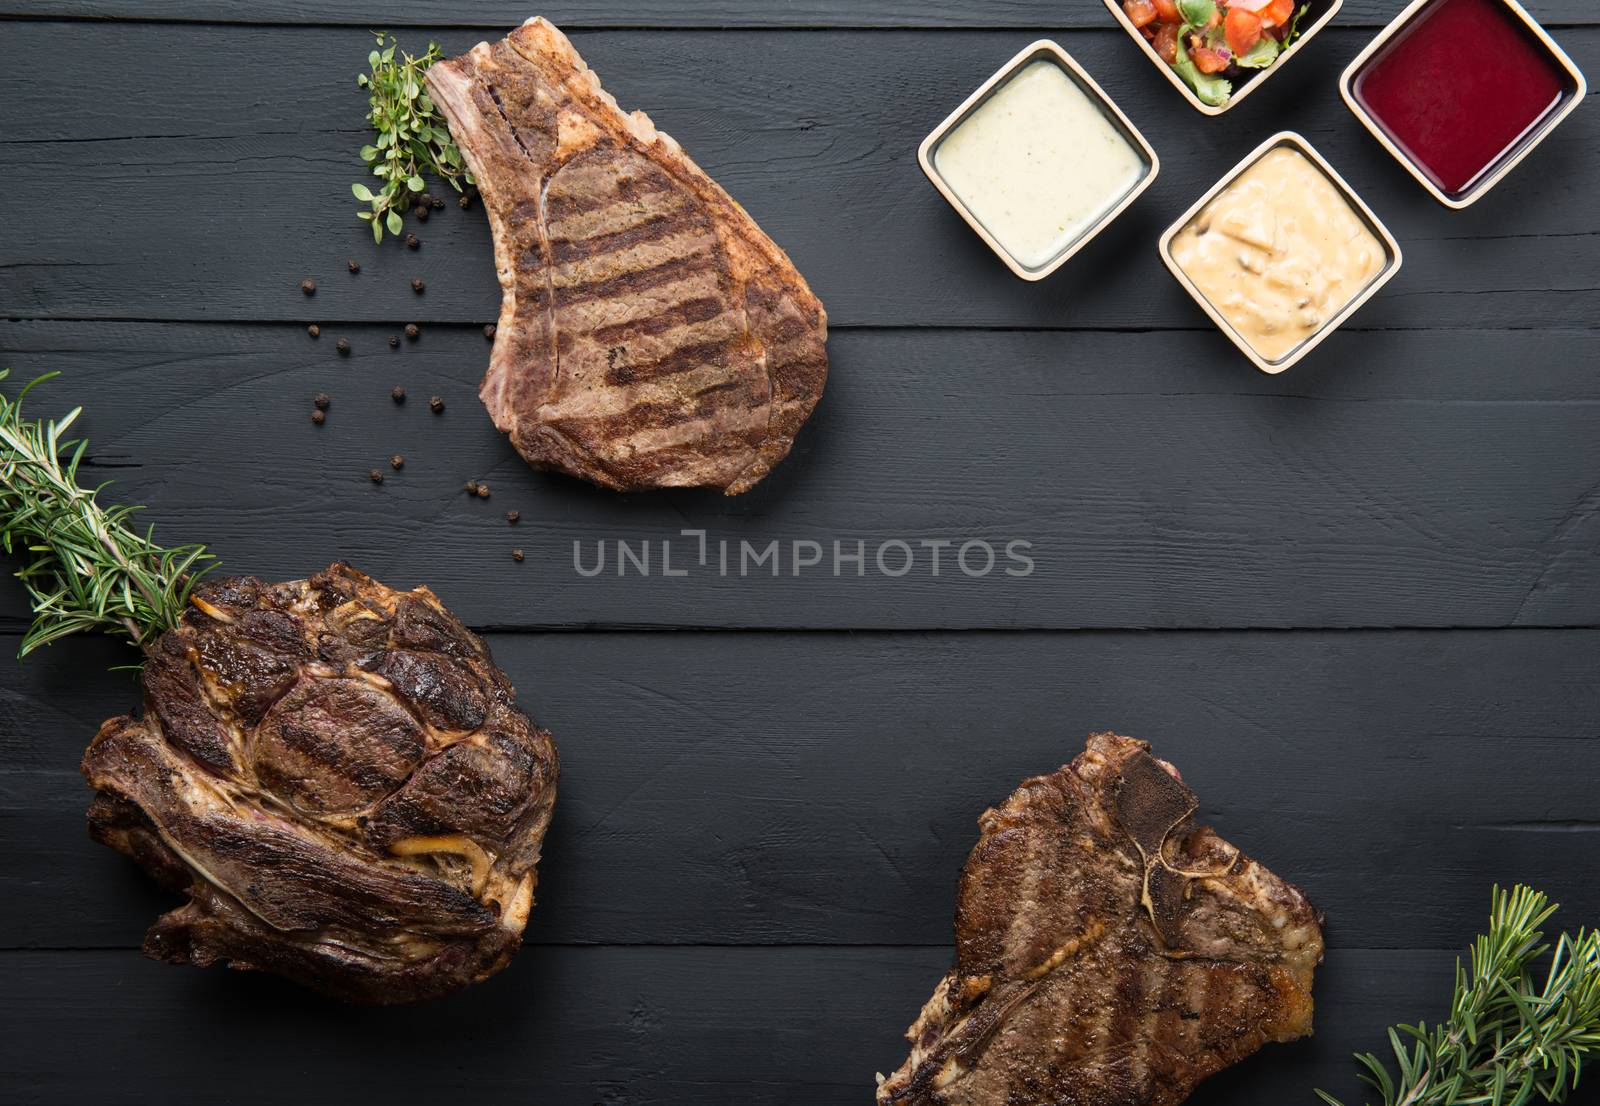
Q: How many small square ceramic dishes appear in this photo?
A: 4